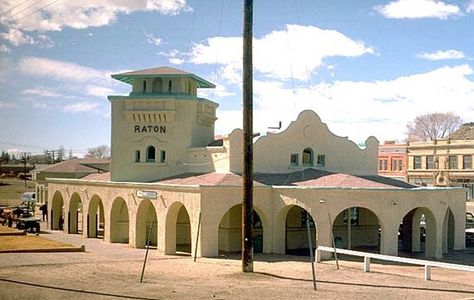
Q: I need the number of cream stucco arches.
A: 11